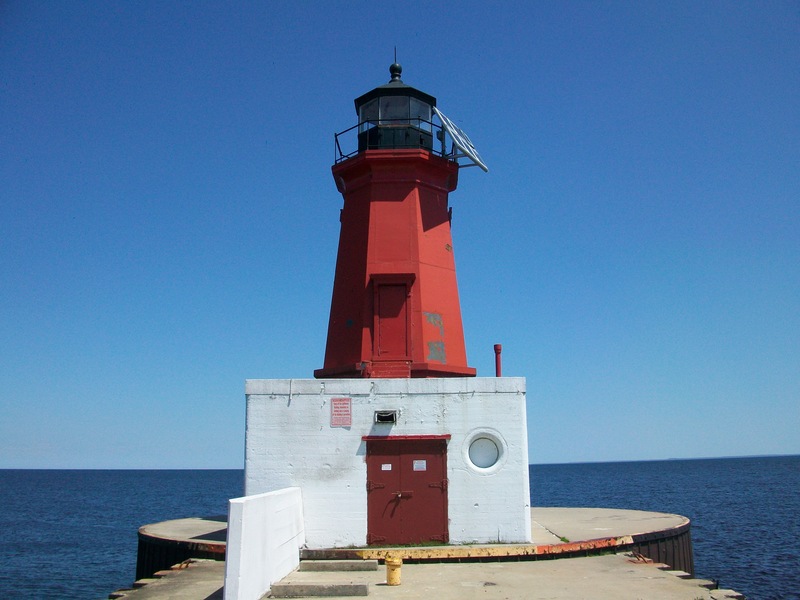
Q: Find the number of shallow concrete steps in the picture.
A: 2